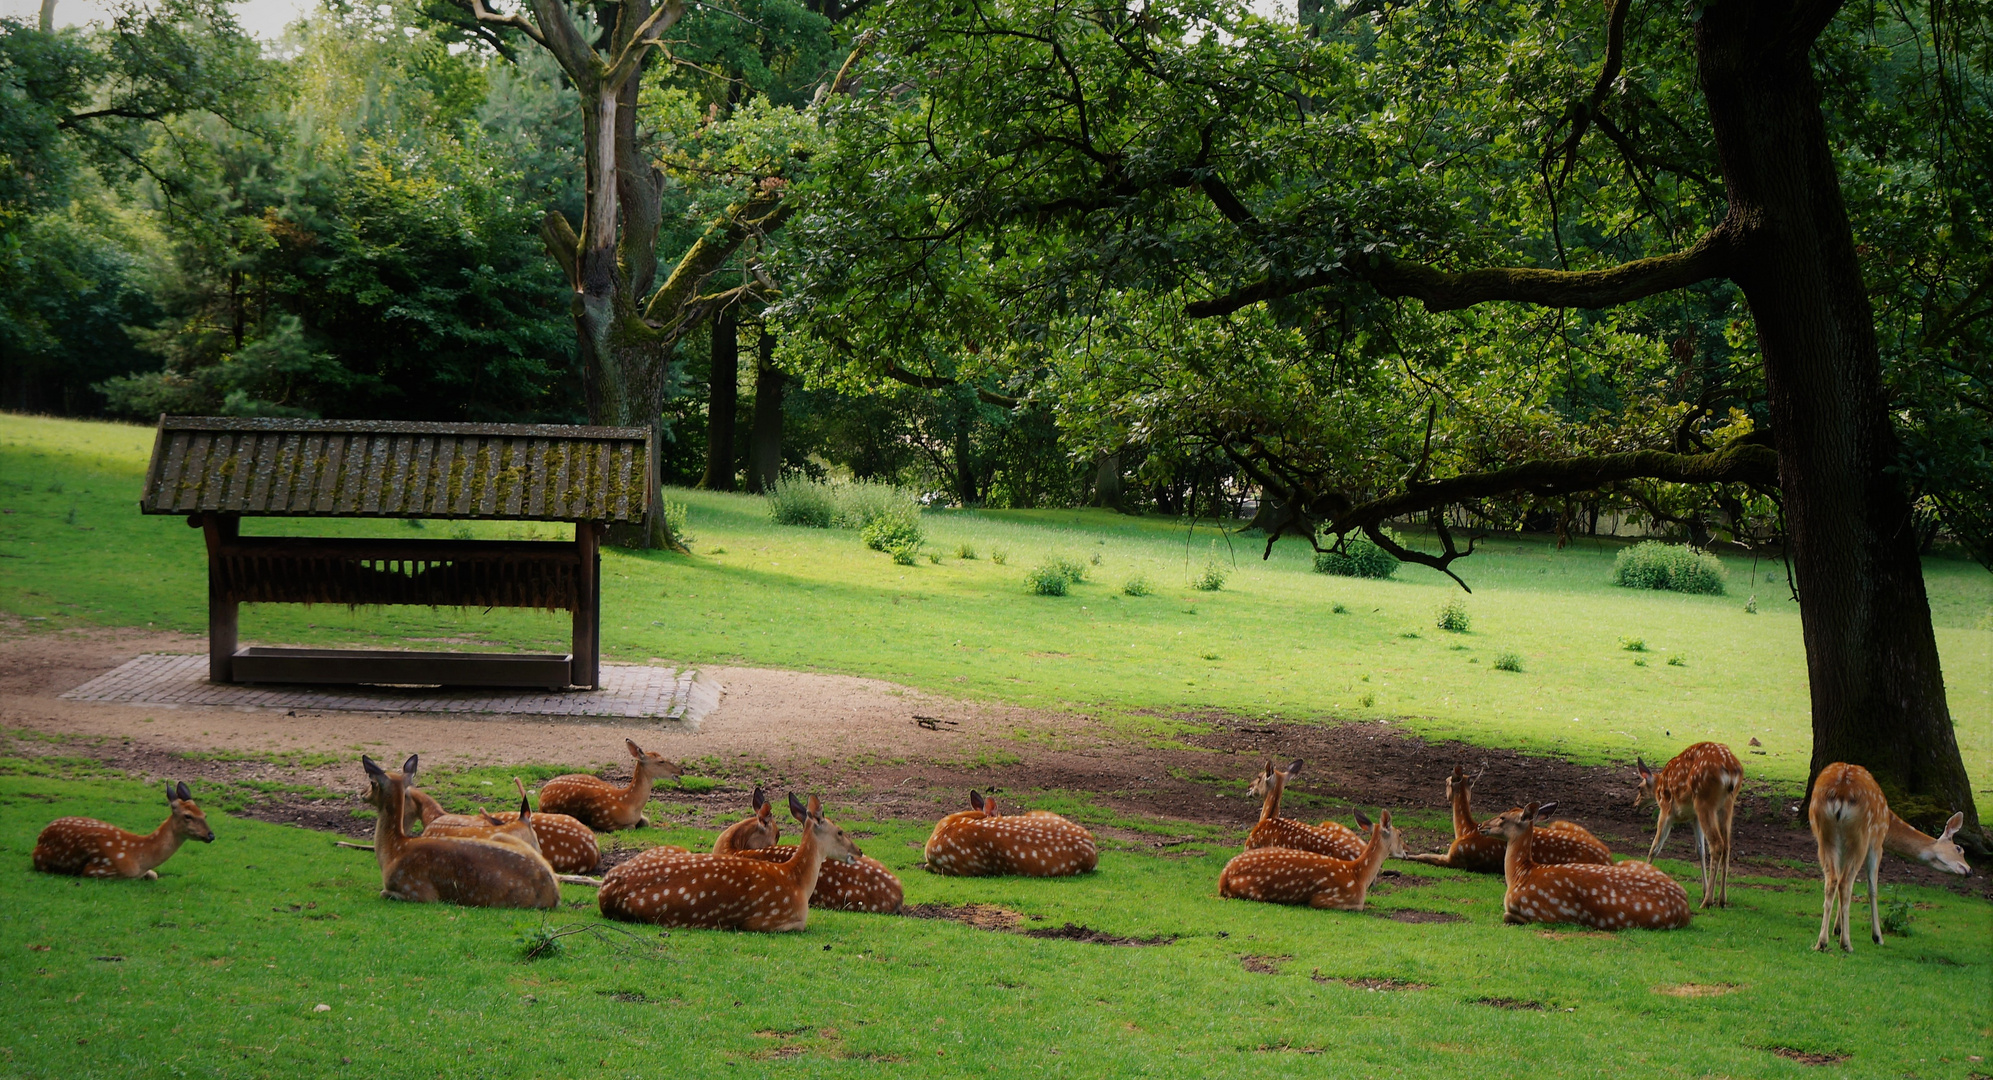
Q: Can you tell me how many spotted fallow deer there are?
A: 14